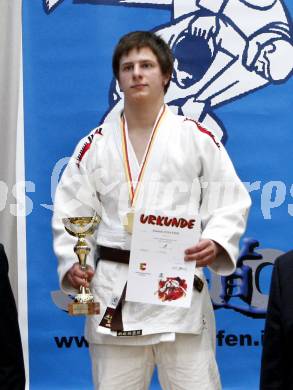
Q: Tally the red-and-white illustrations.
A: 1